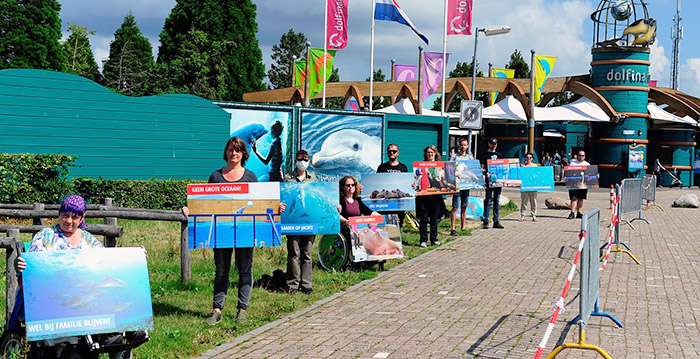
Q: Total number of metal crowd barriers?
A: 4